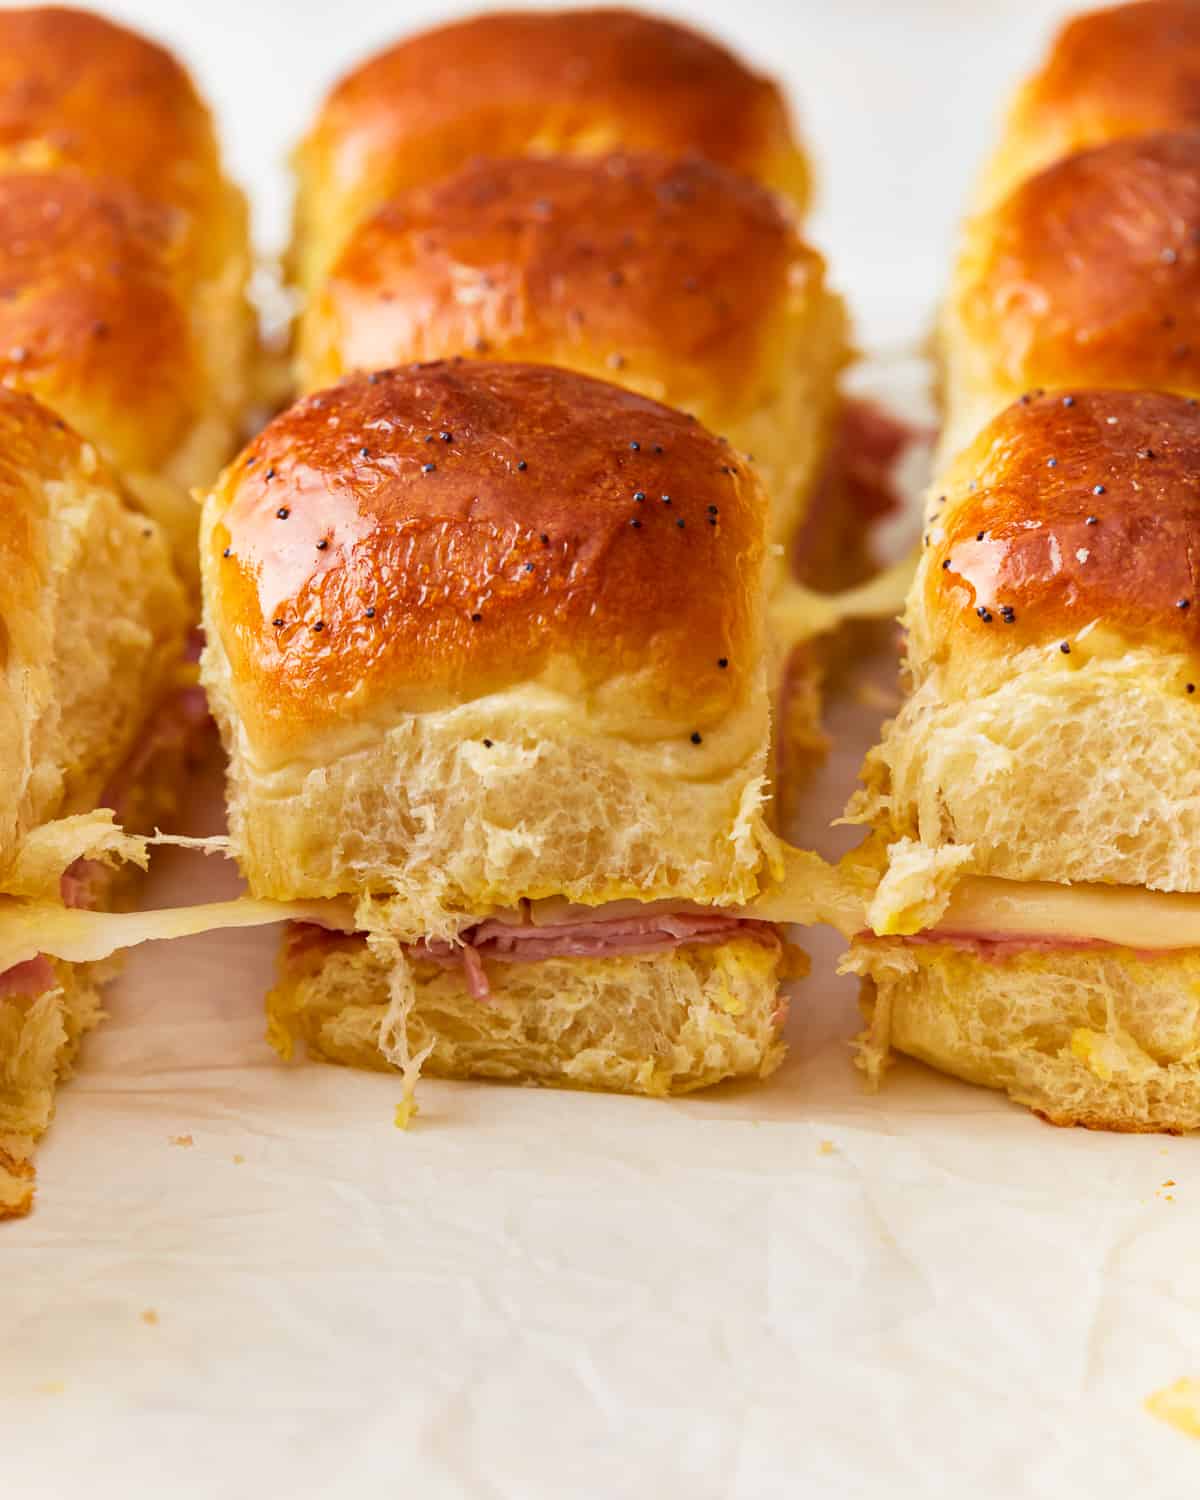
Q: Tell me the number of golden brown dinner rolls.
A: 9